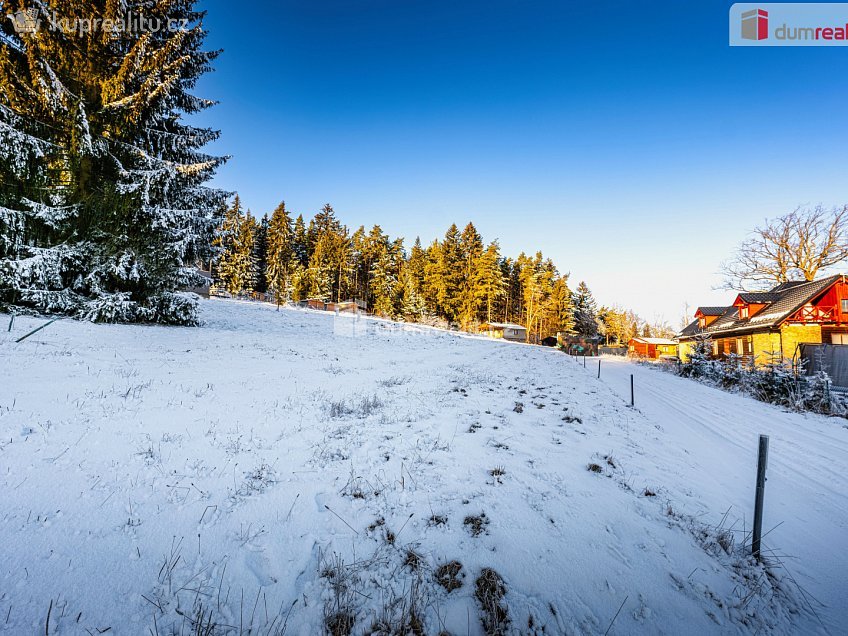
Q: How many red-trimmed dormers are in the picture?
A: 2